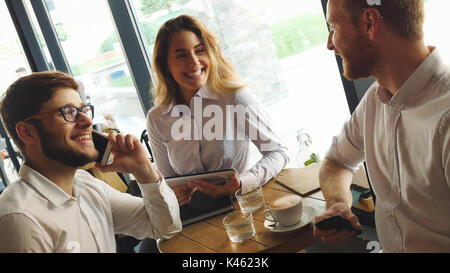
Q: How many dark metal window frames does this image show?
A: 4